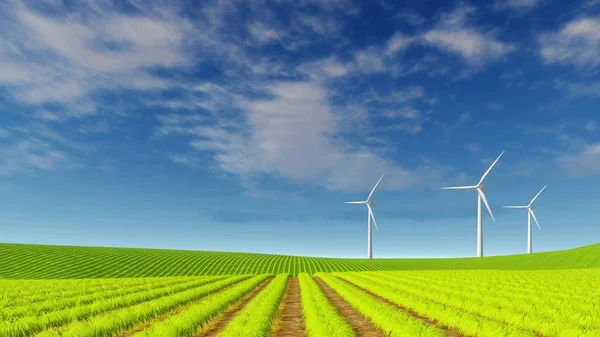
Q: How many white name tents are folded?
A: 0